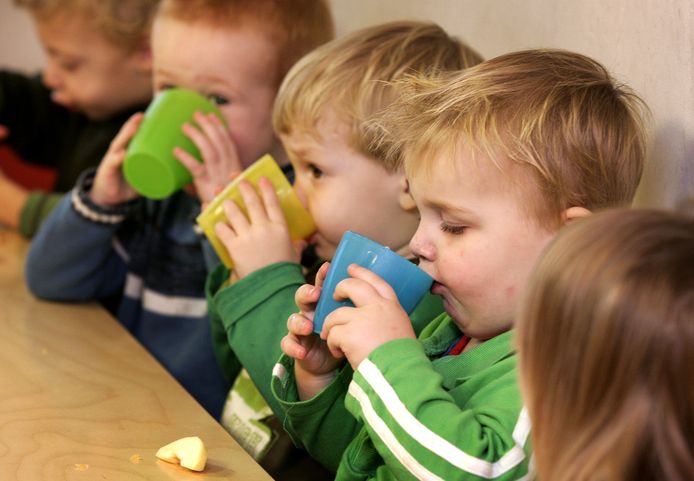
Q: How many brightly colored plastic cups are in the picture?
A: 3